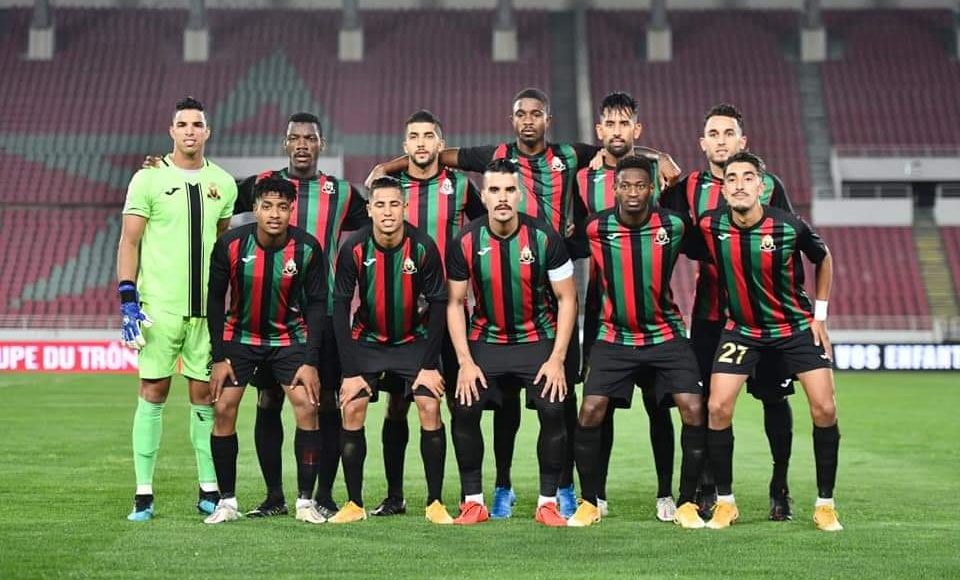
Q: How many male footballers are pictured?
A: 11